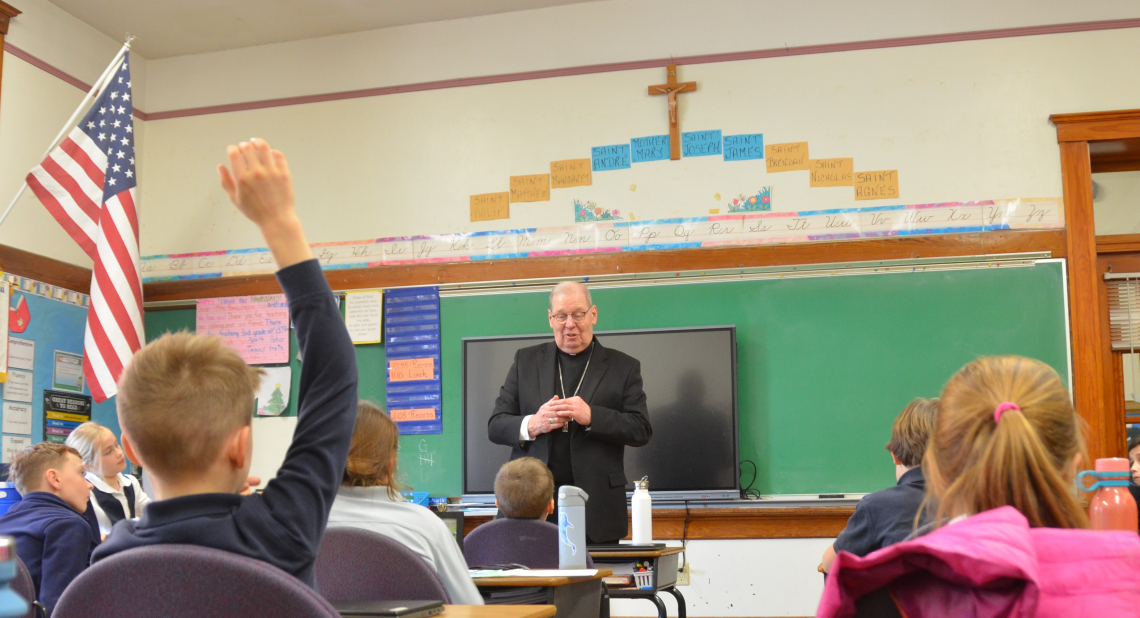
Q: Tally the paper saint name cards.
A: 10